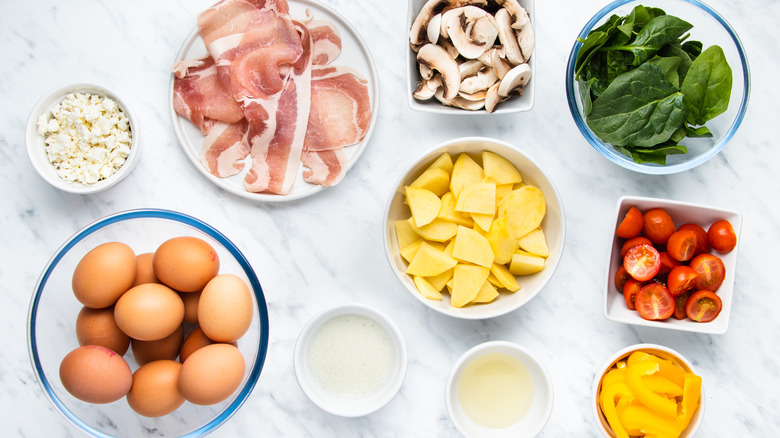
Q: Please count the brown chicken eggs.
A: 12